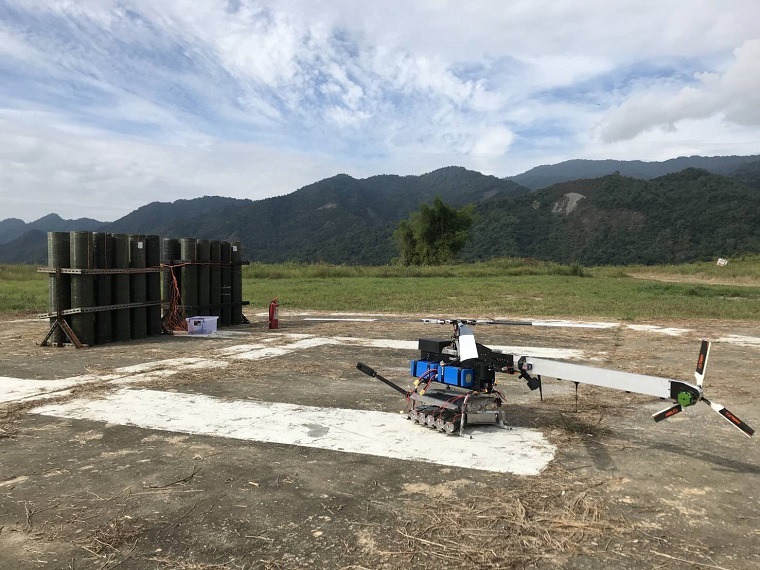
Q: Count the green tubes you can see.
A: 12